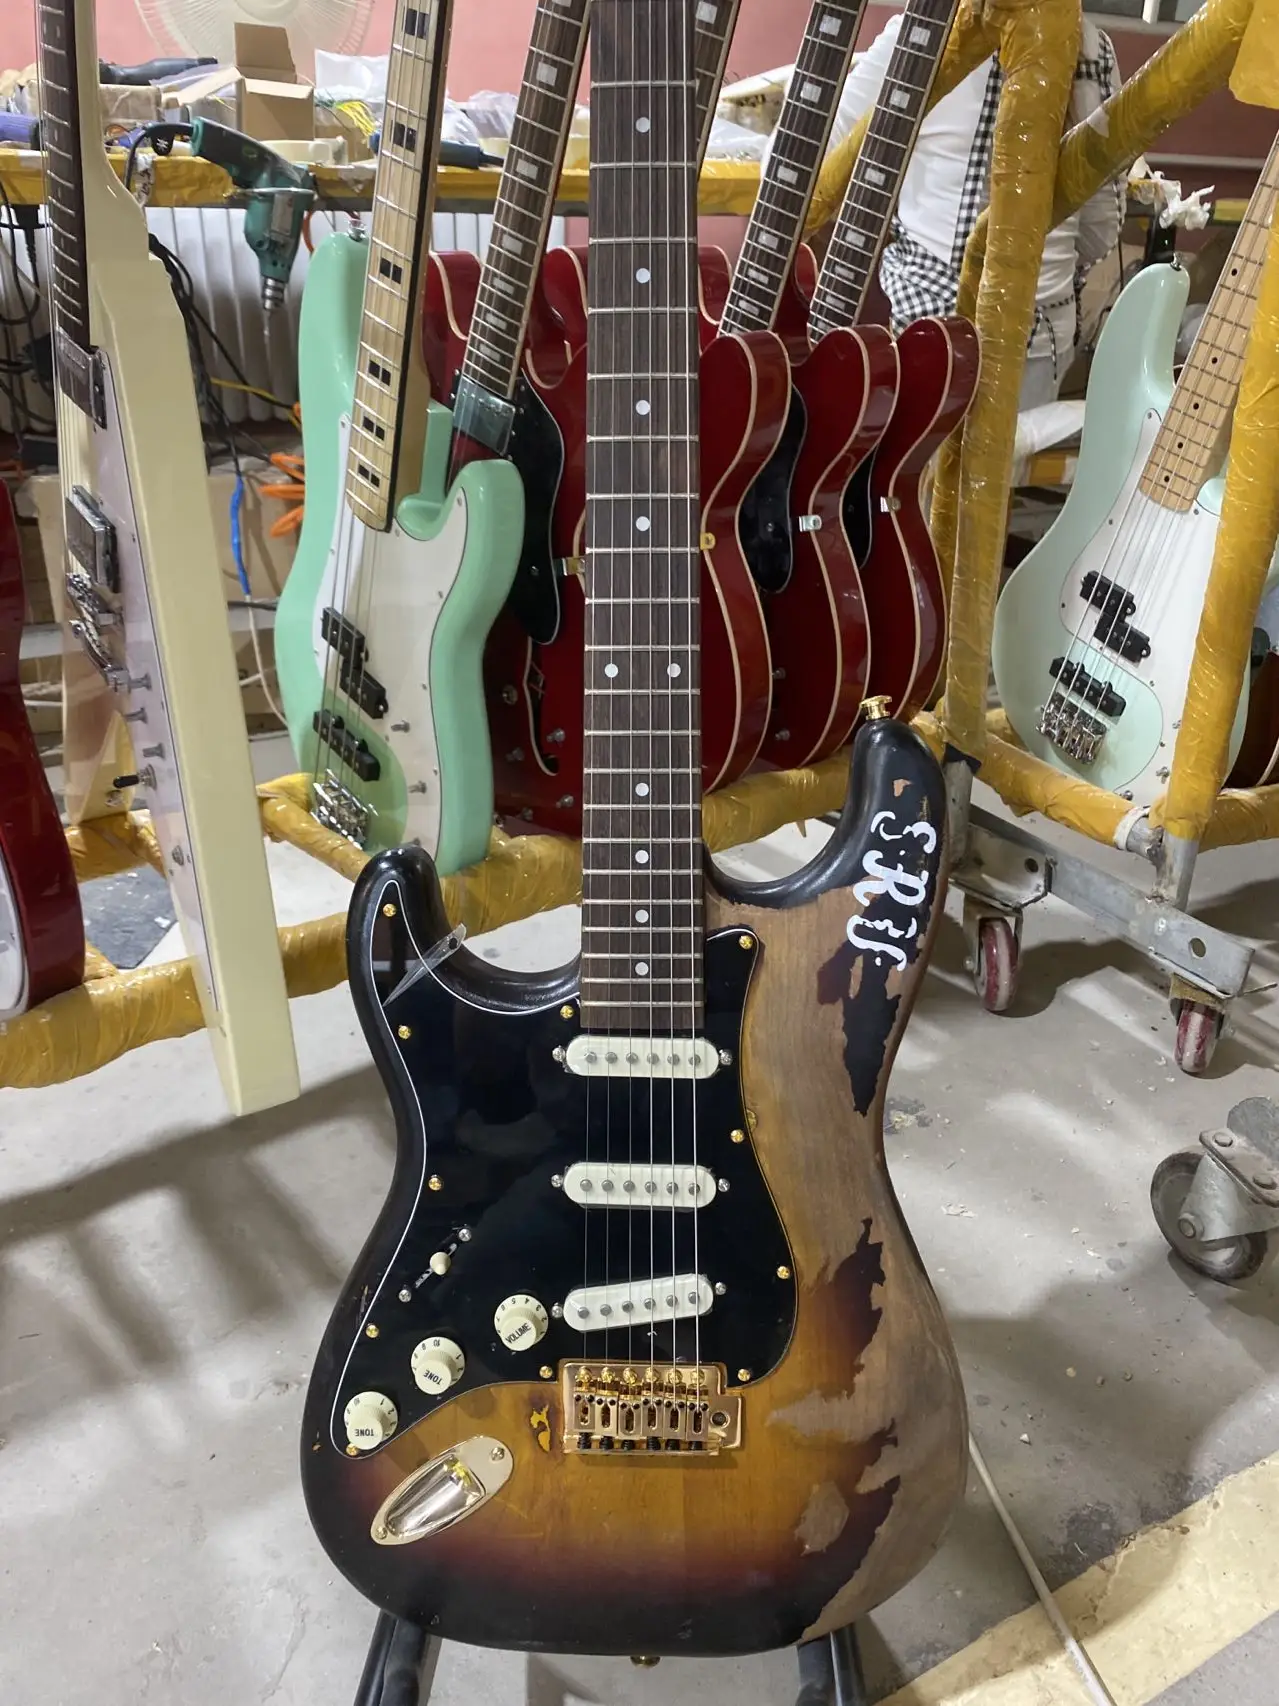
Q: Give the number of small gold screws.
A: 11